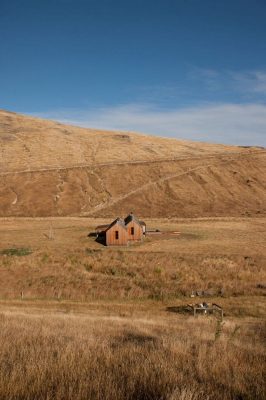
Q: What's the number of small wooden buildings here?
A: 2